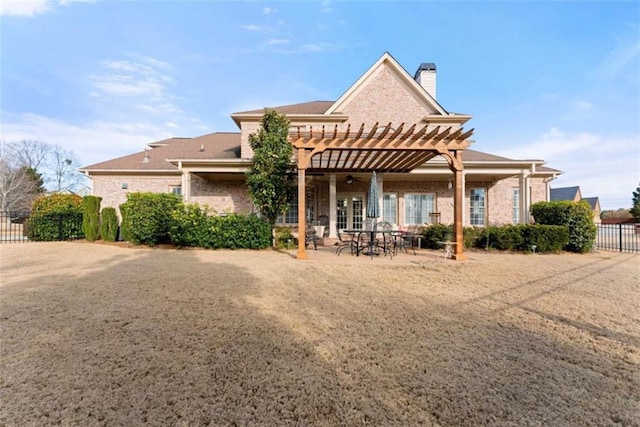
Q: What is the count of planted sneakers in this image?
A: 0